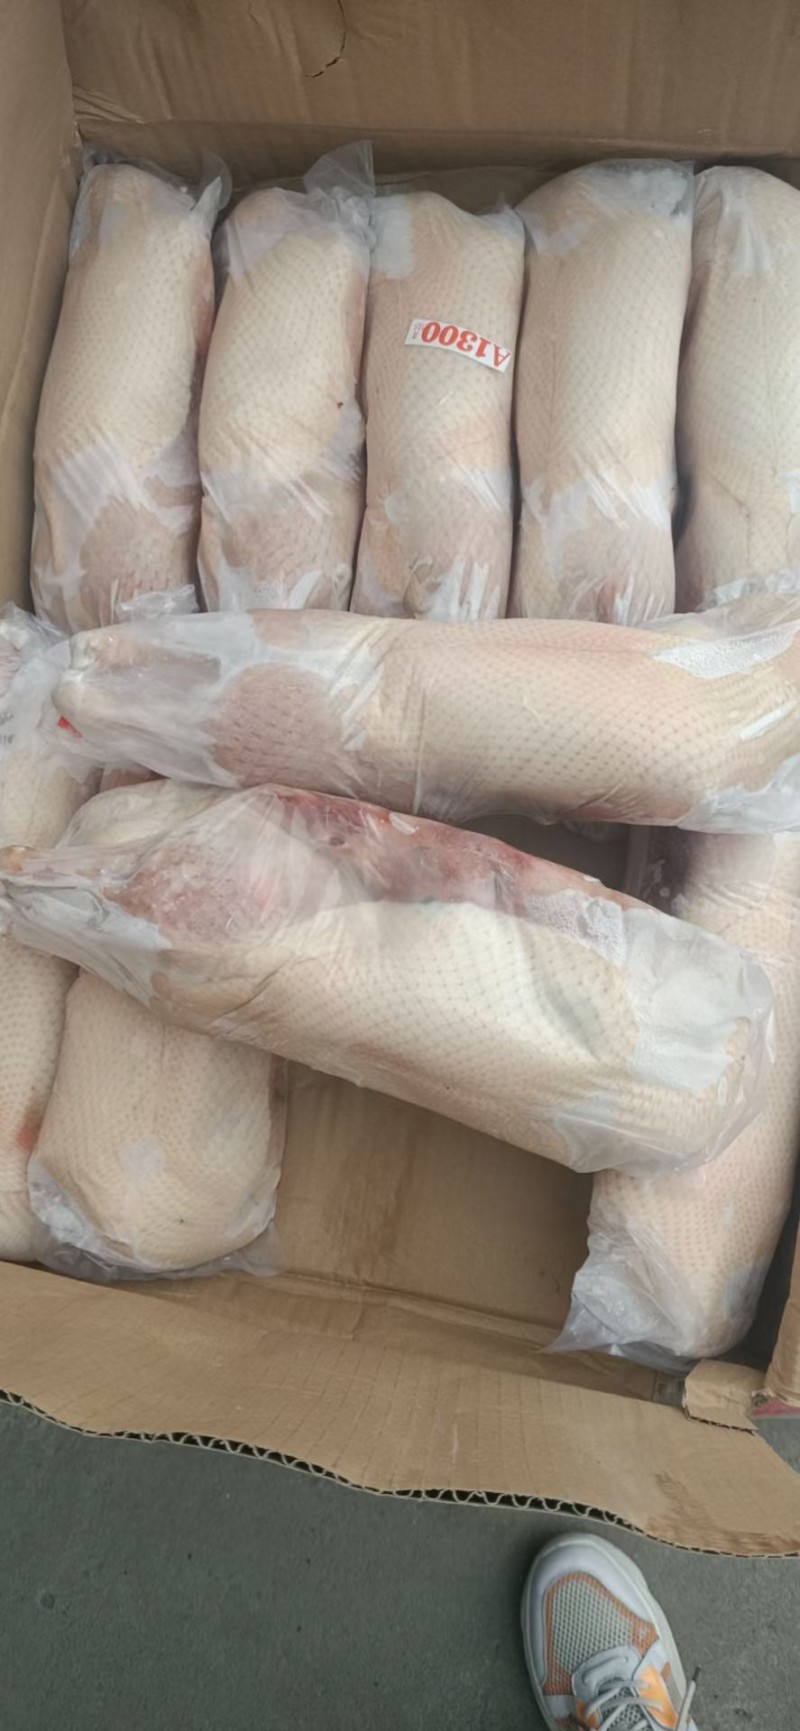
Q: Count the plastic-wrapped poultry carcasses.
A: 10